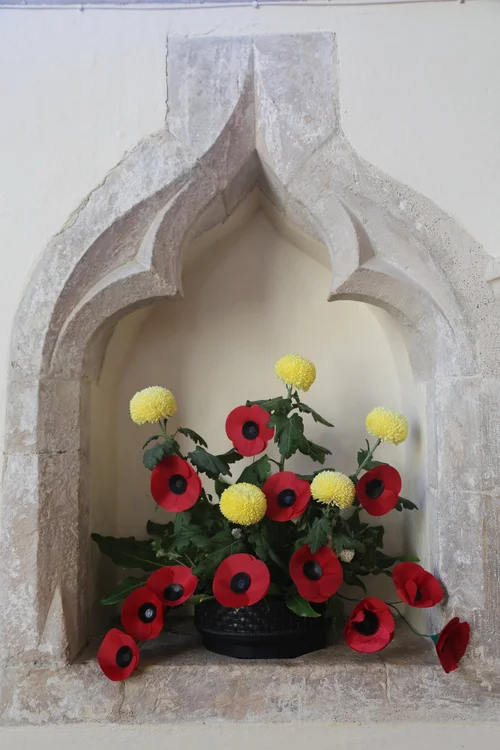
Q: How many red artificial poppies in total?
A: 12